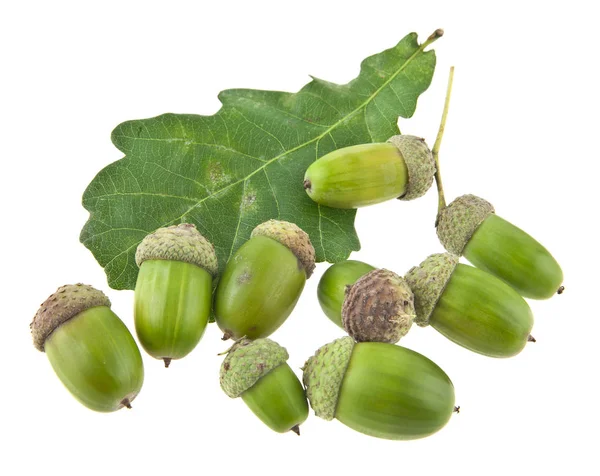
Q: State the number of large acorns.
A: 8